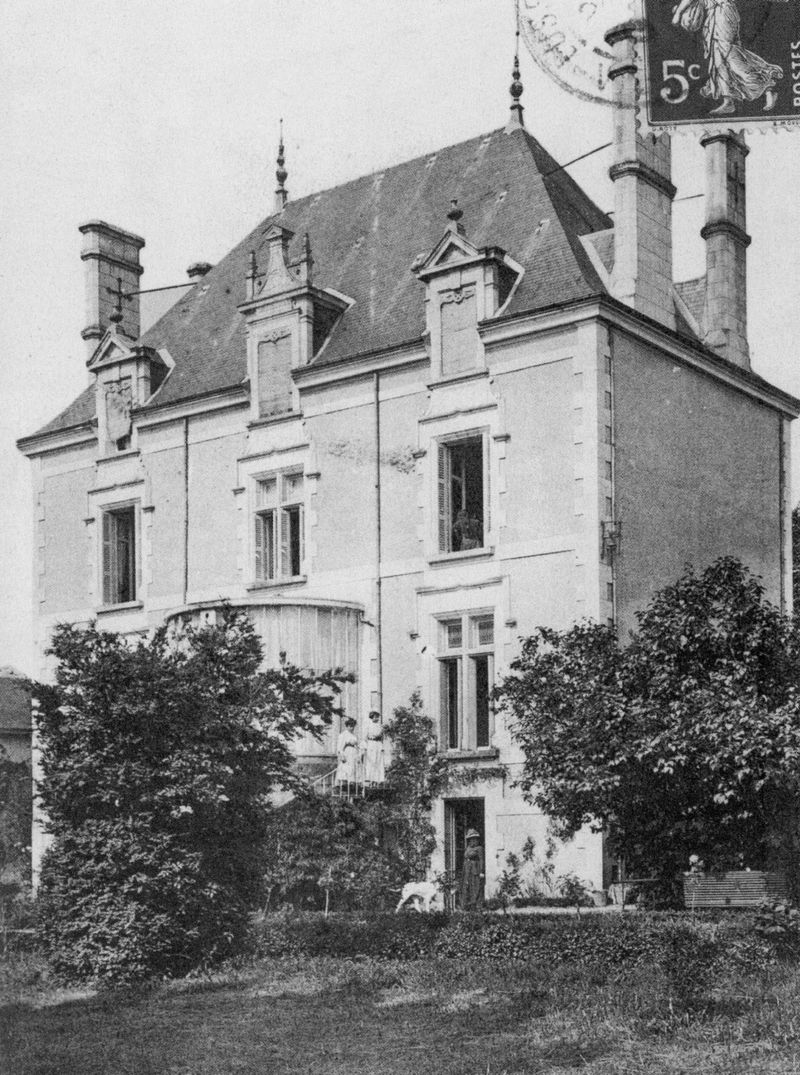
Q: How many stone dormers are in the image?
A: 3